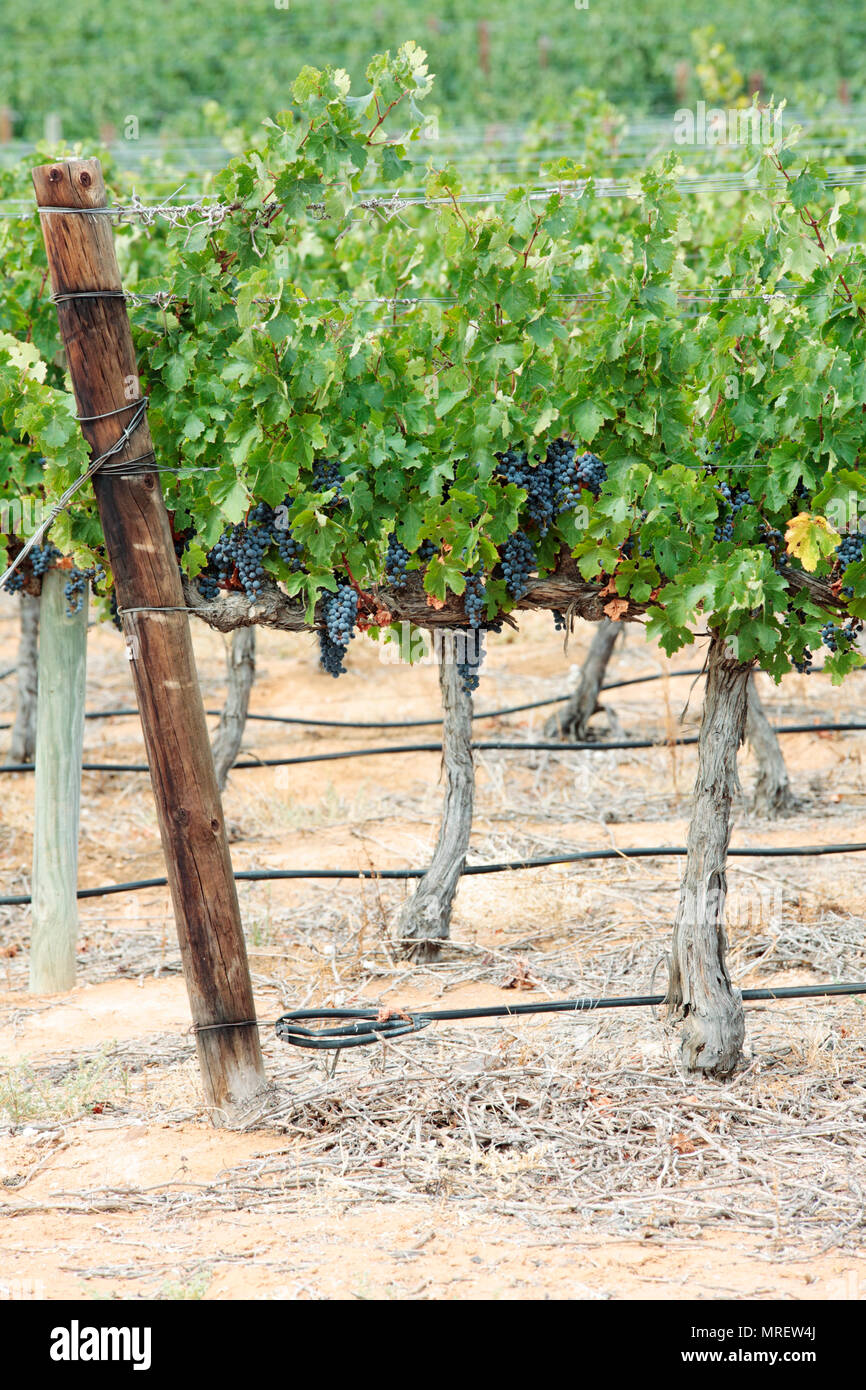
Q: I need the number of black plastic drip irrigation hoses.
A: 4